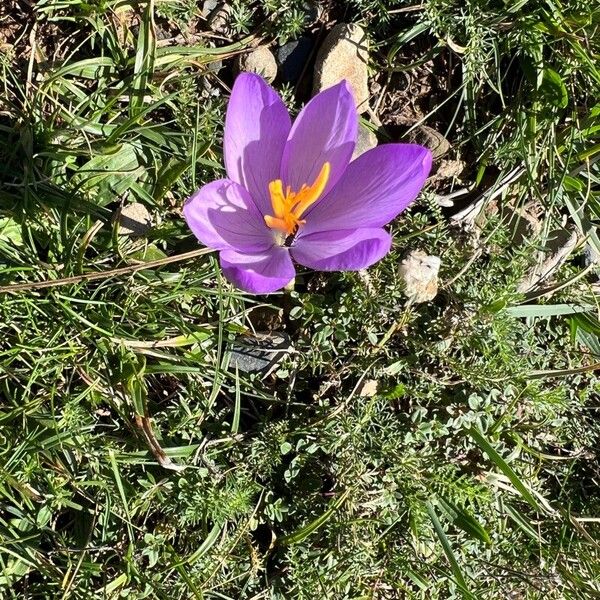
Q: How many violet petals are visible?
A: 6